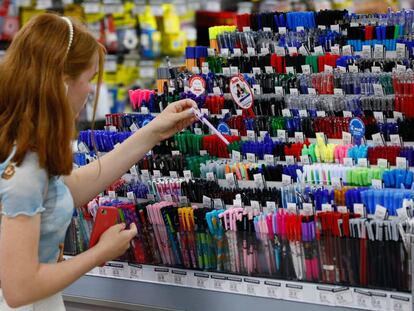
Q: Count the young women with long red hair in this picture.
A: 1